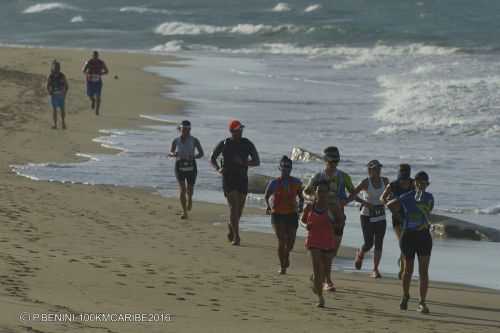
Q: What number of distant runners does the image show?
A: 2